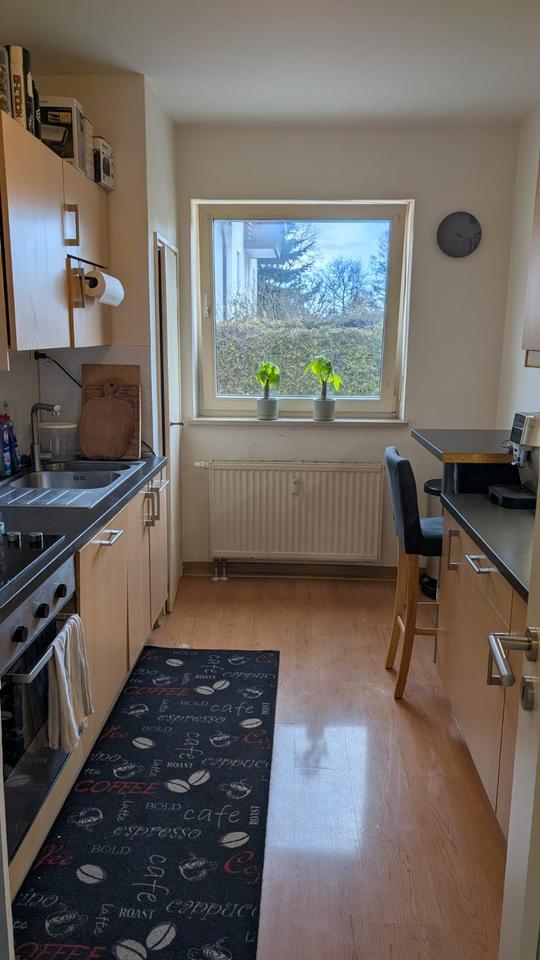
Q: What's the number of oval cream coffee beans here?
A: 11